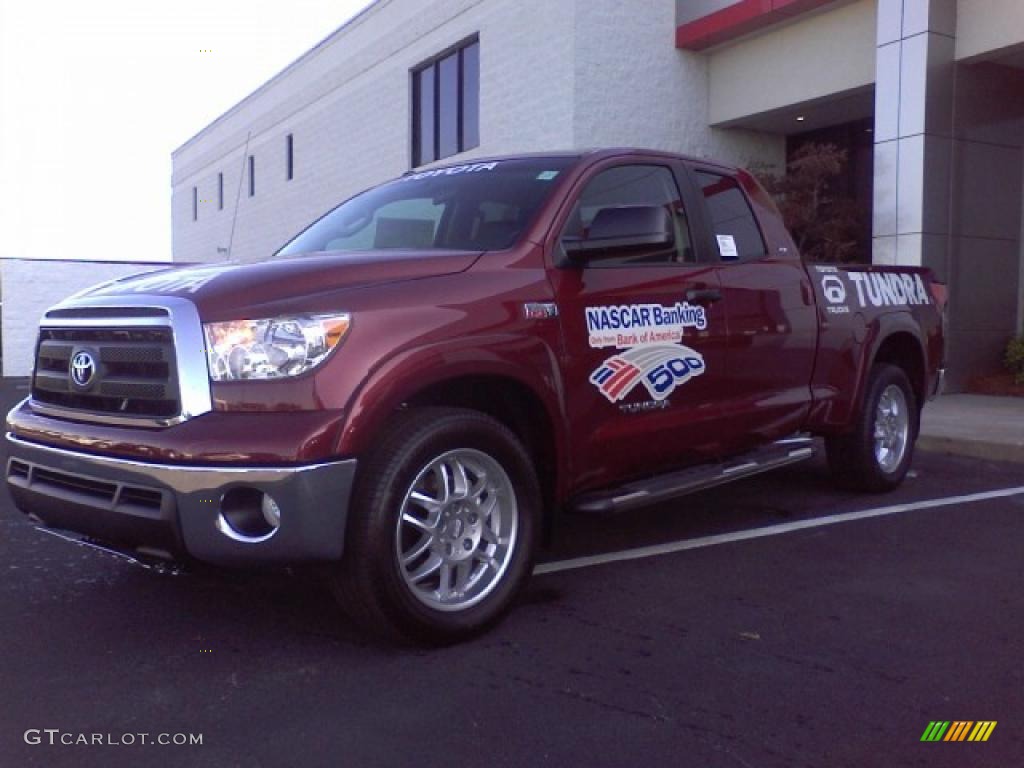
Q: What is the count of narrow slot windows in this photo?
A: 4